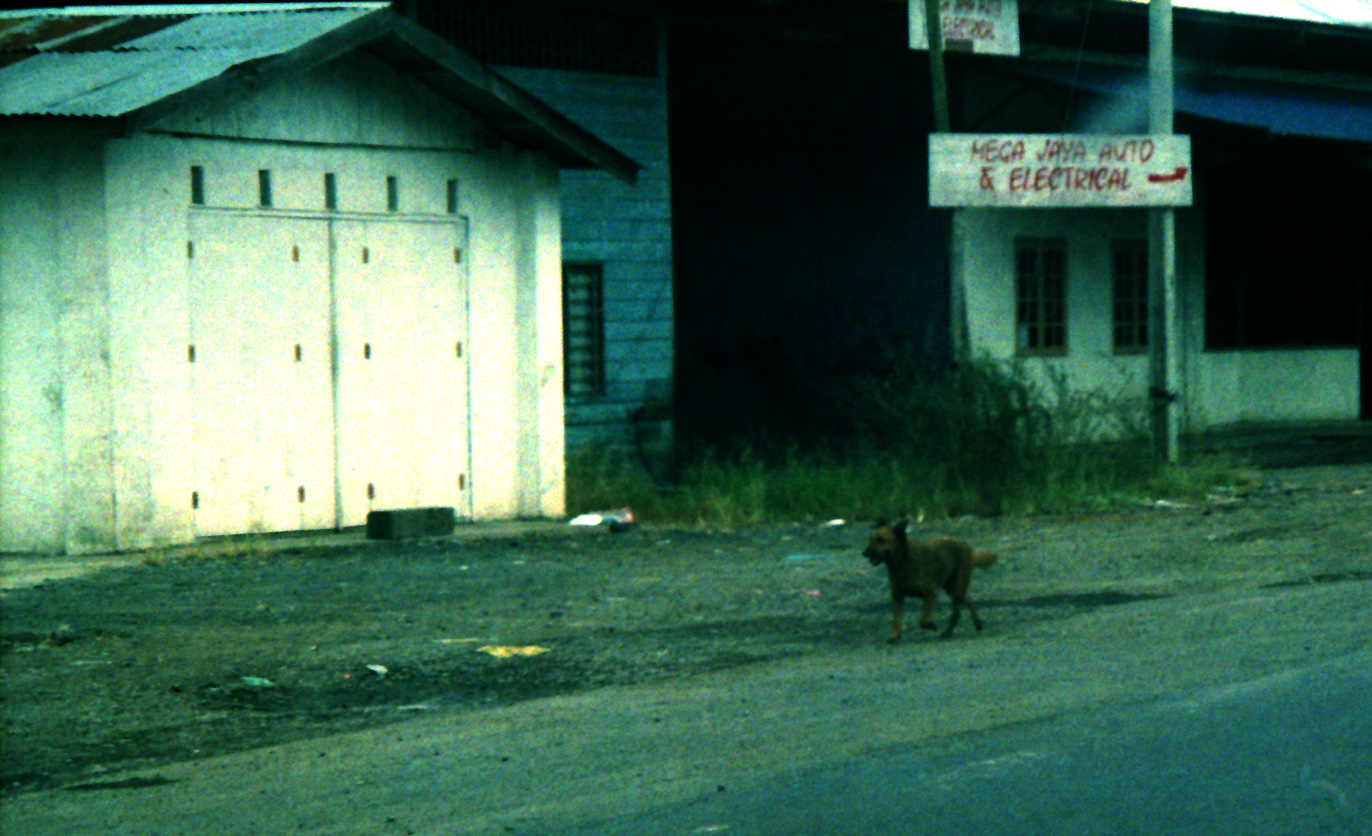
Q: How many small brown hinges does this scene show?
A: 12